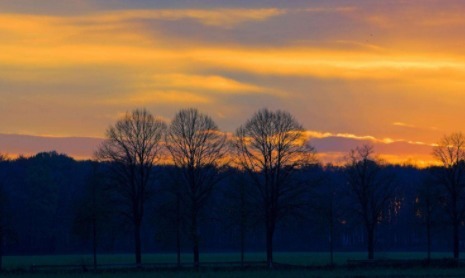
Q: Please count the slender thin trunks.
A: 5